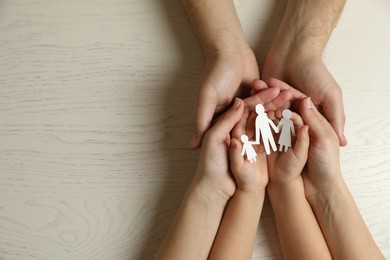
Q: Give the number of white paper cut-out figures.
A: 3